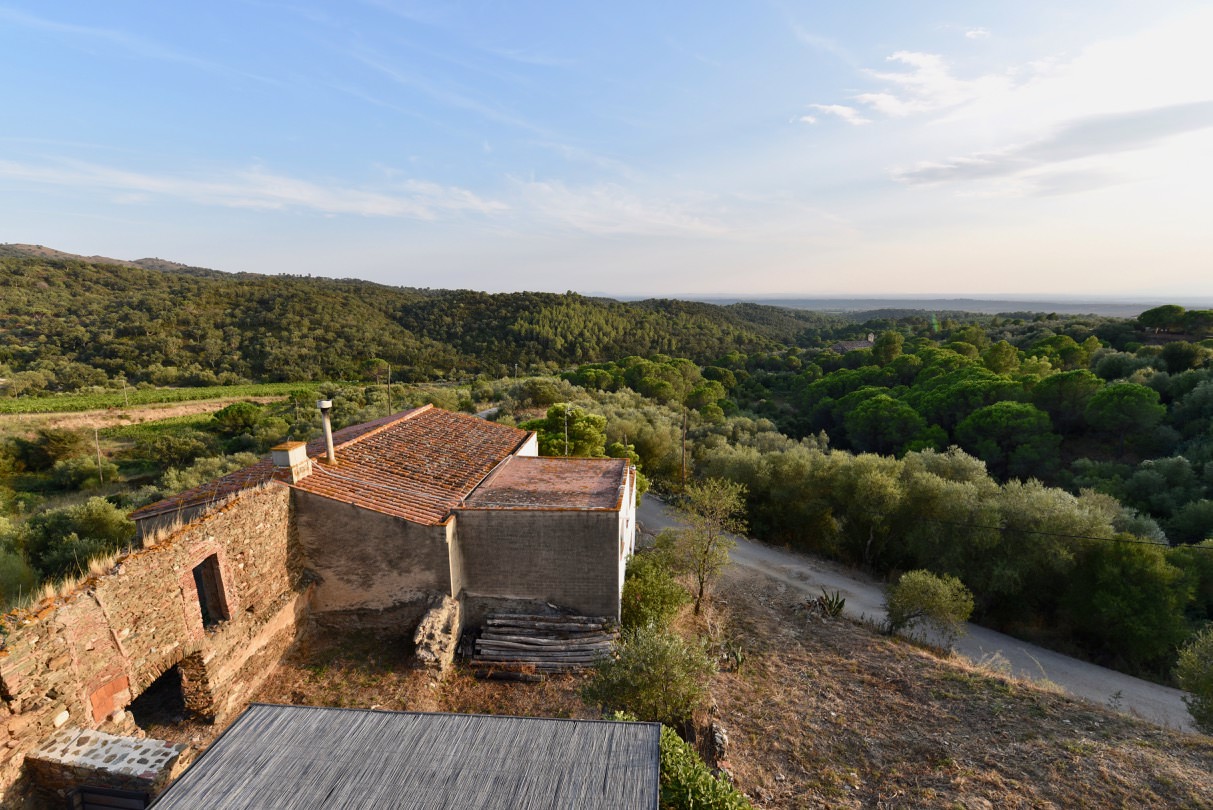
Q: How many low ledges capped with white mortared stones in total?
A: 1